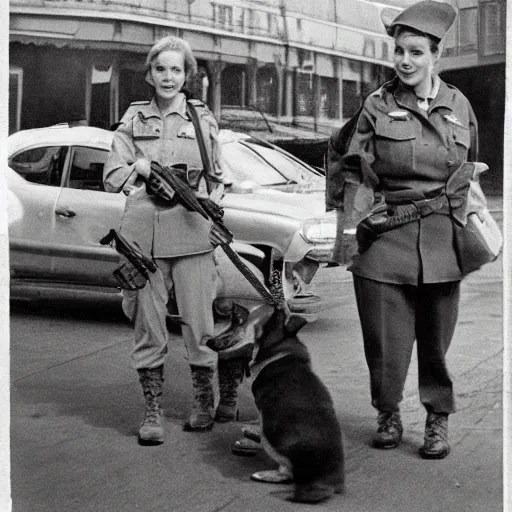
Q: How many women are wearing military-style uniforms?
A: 2